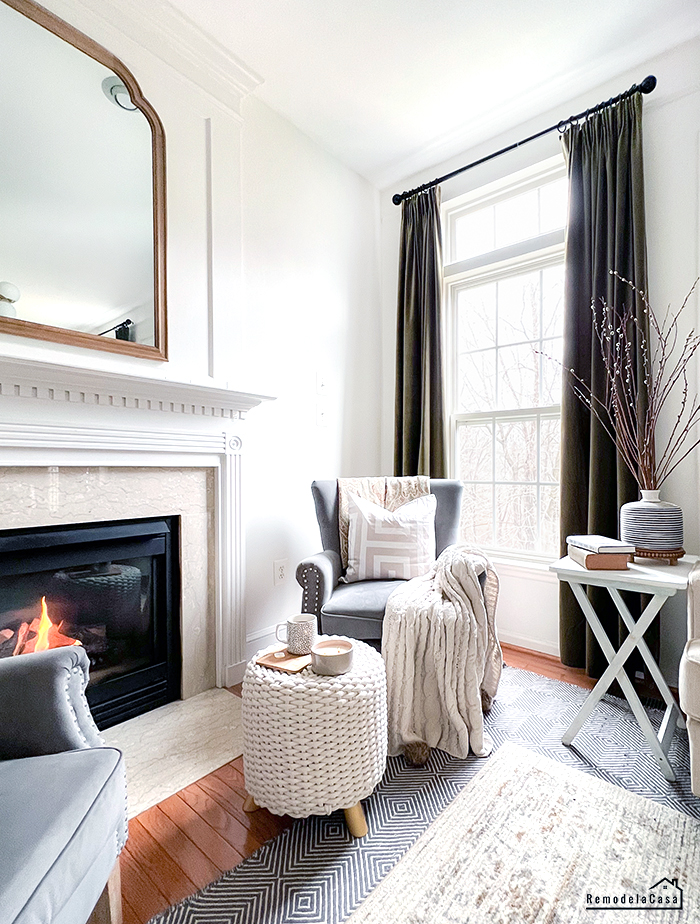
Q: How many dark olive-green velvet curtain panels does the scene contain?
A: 2